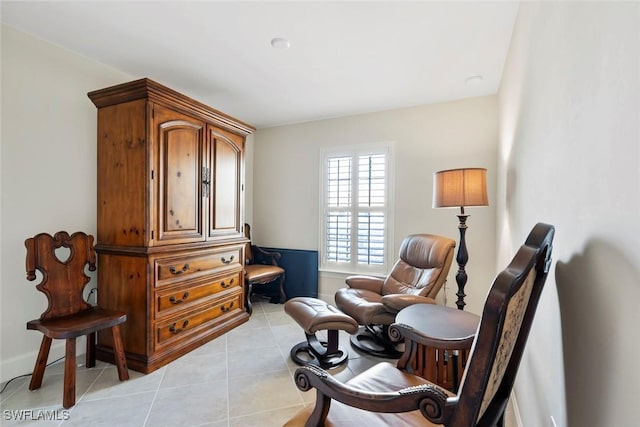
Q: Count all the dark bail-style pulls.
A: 6